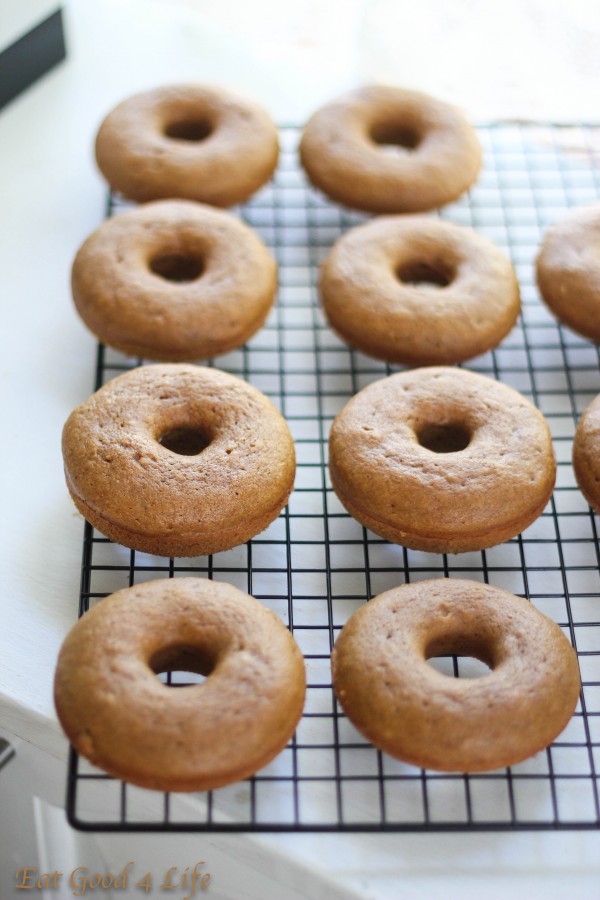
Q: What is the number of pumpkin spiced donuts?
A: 10